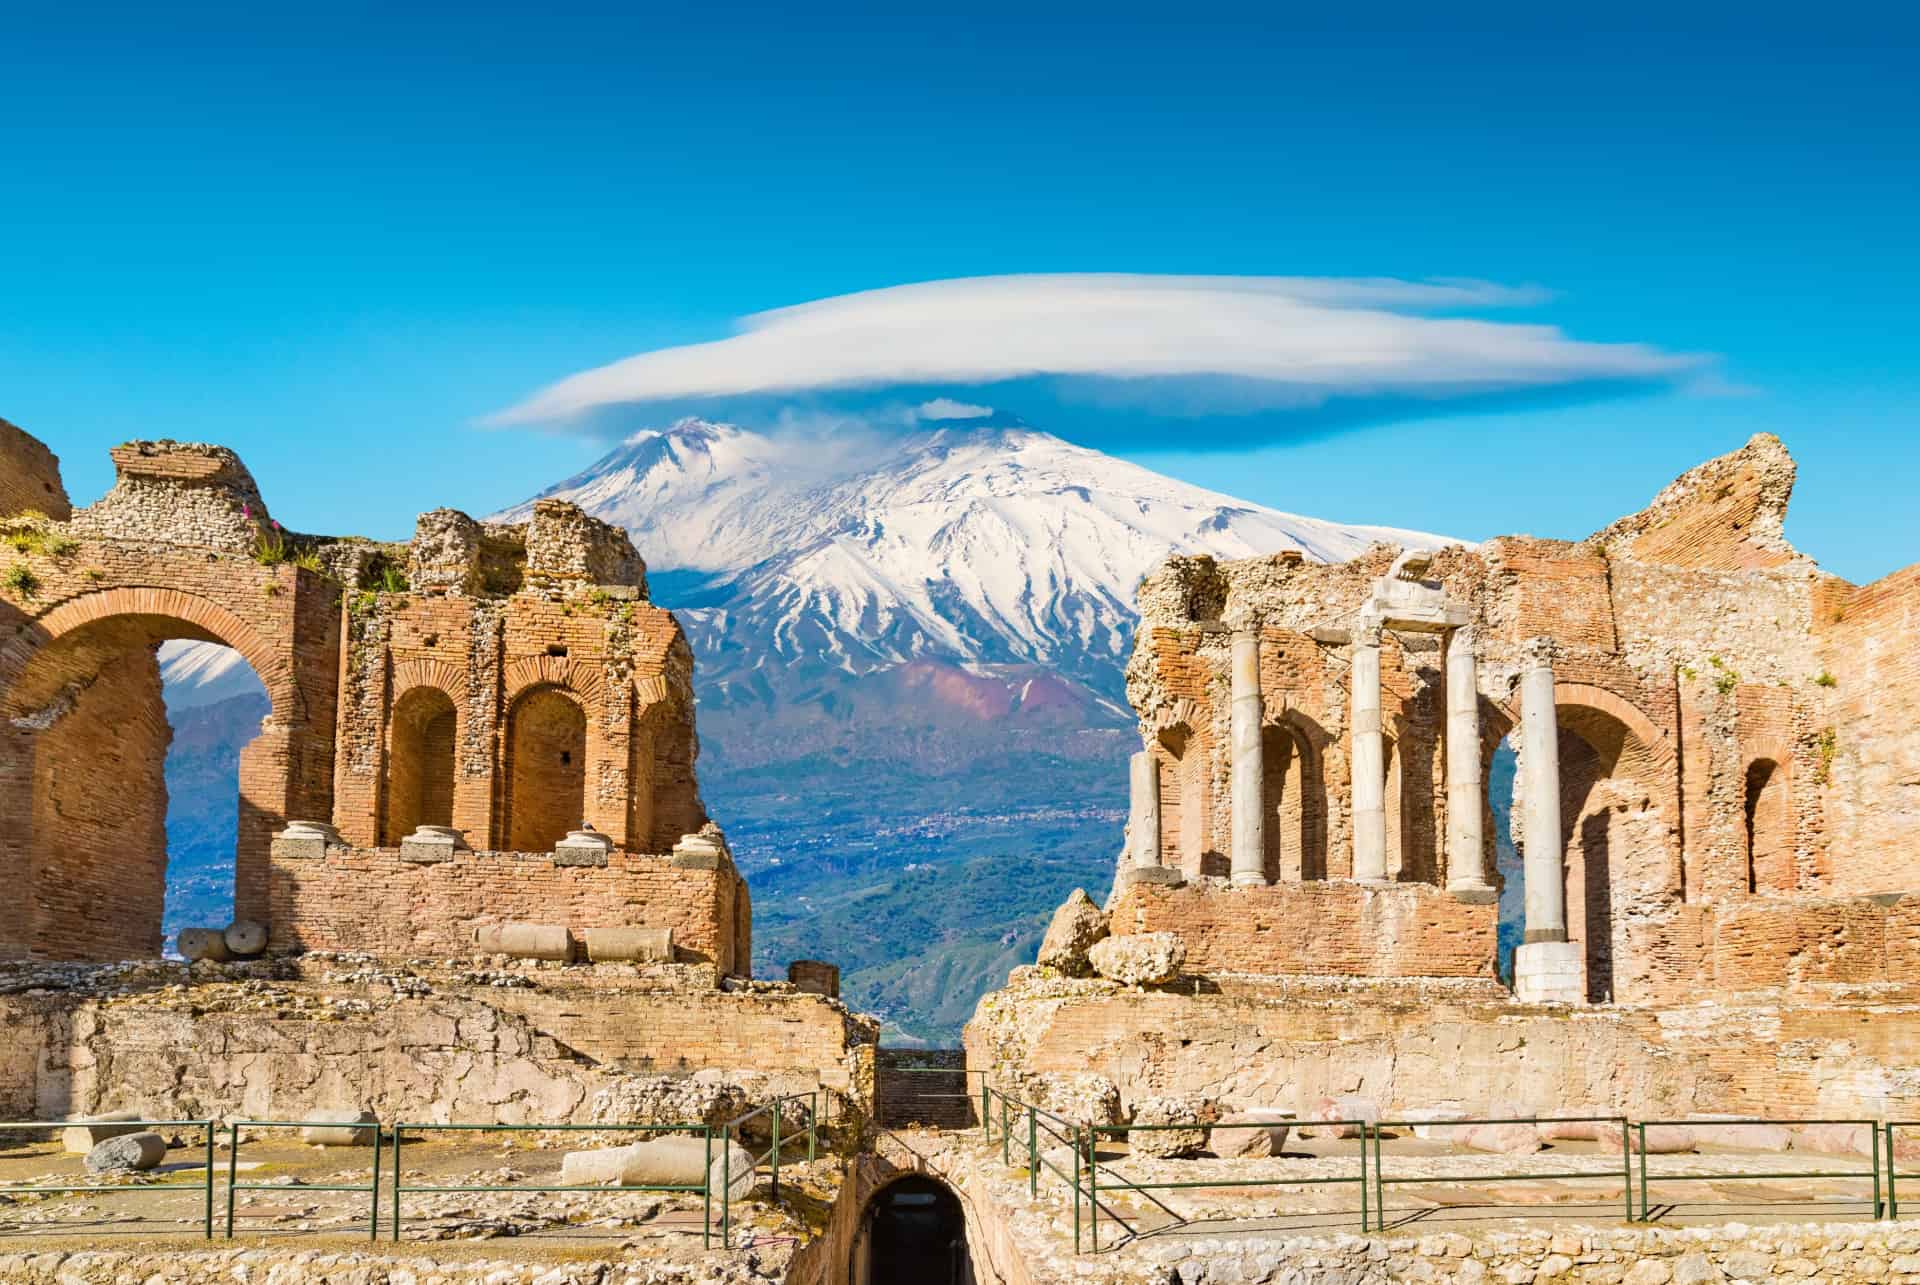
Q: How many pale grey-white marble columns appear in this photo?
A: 5